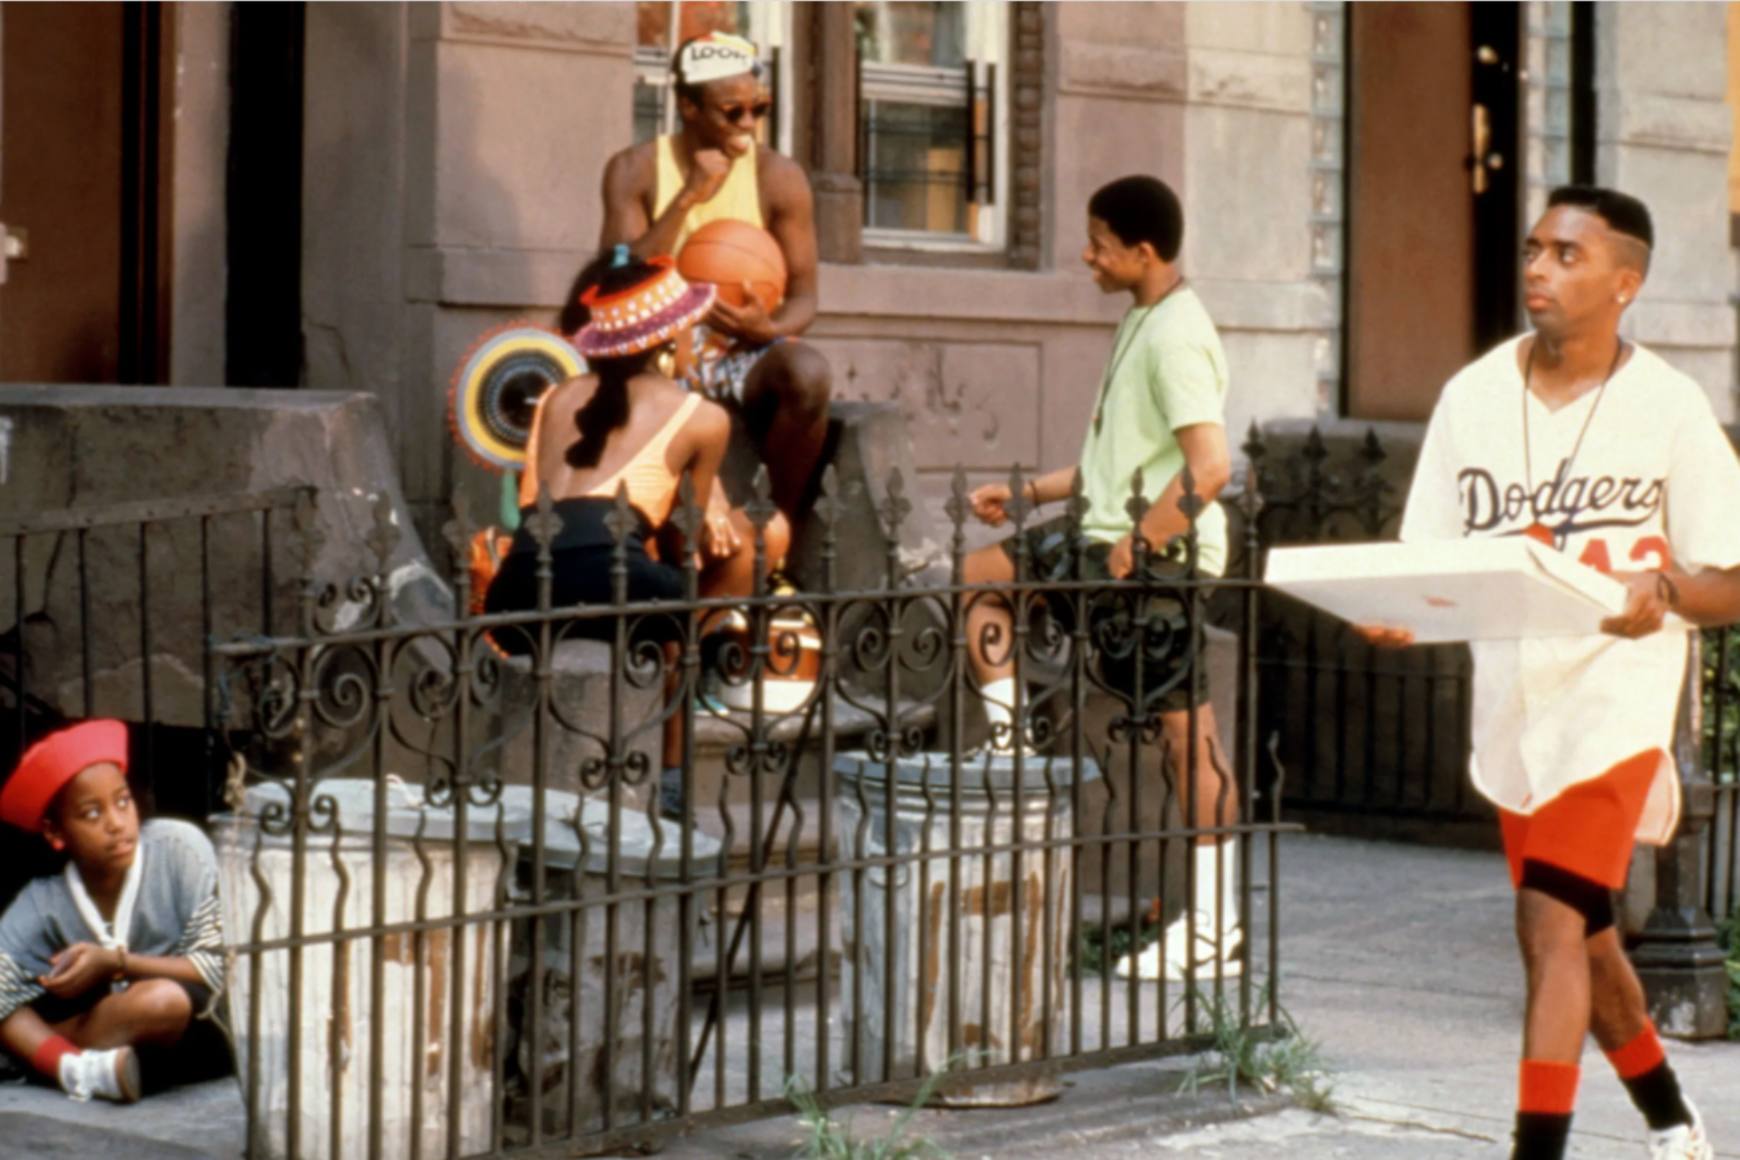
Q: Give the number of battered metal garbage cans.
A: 3